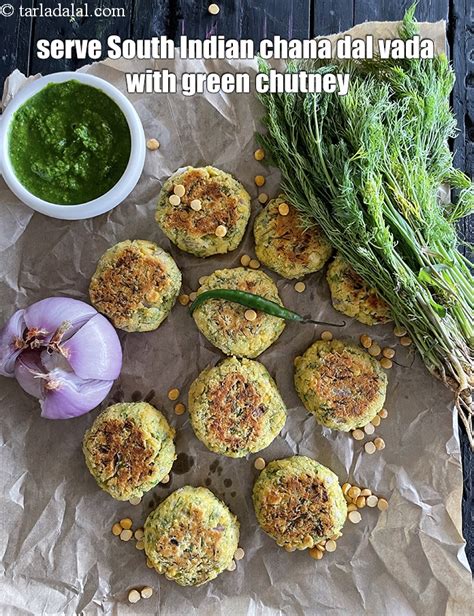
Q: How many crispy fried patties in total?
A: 10